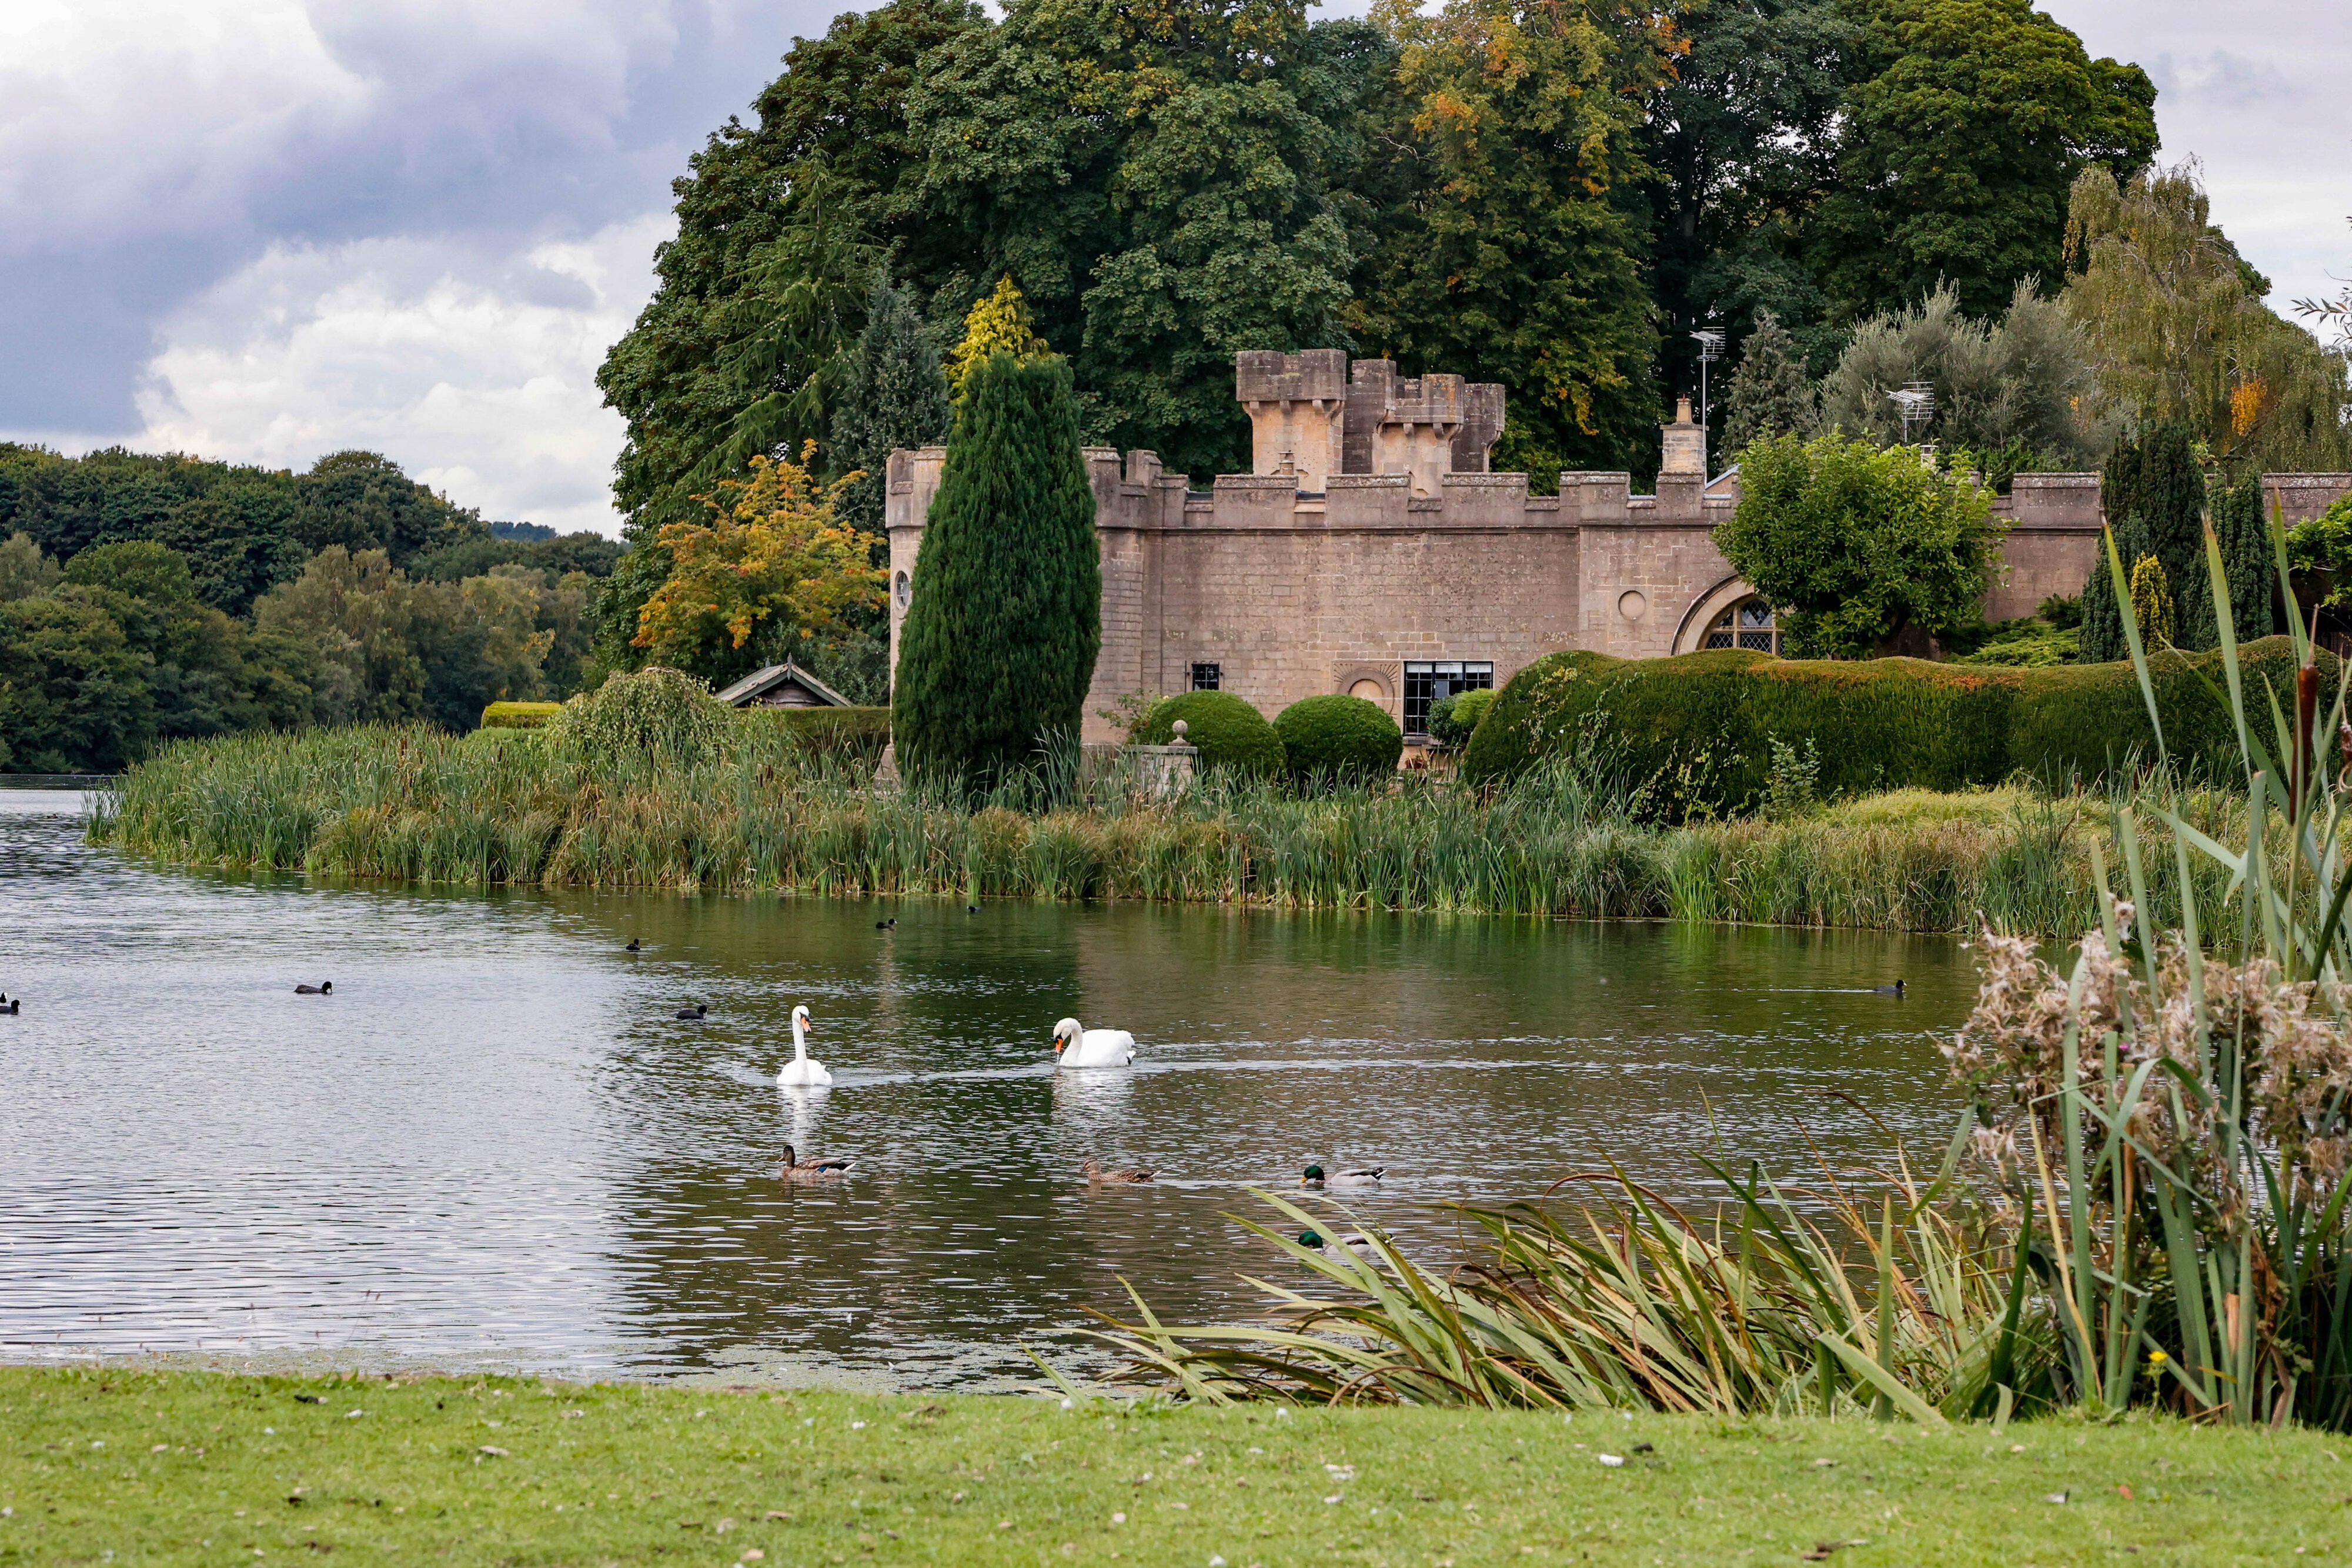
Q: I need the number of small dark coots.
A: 8